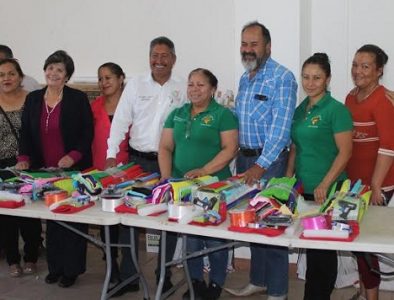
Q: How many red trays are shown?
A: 6